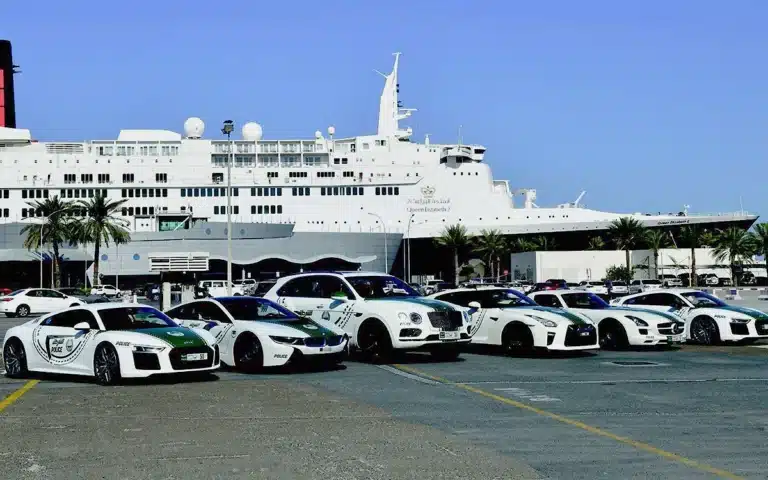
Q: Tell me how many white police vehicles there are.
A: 6